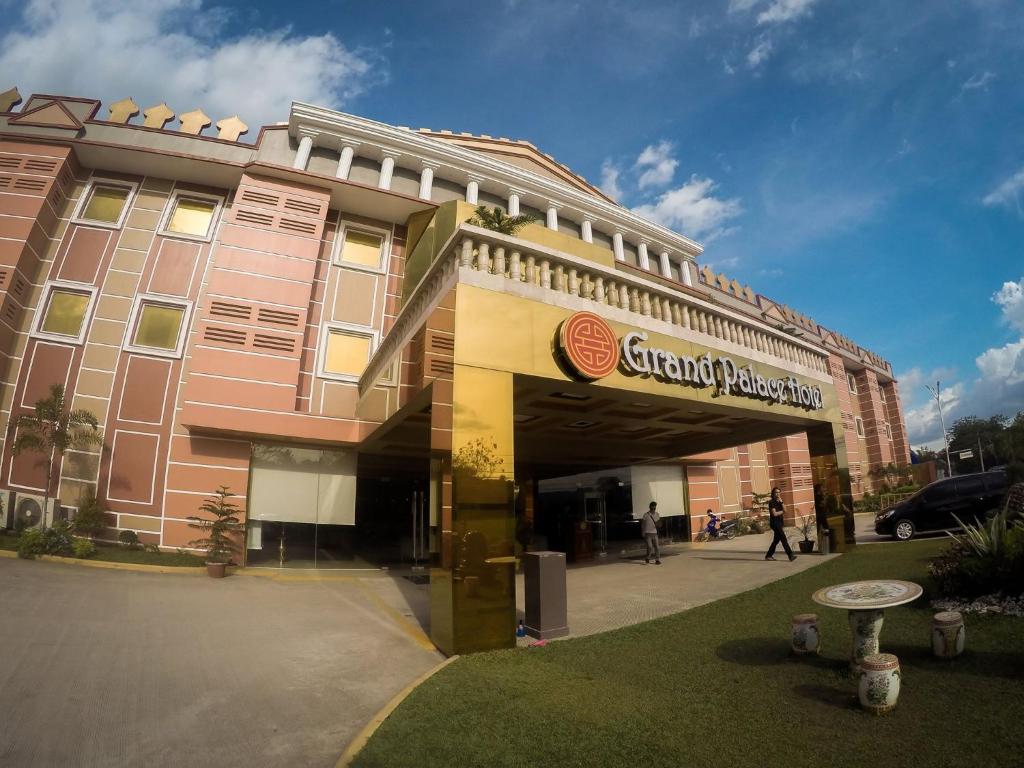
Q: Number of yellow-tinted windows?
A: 6